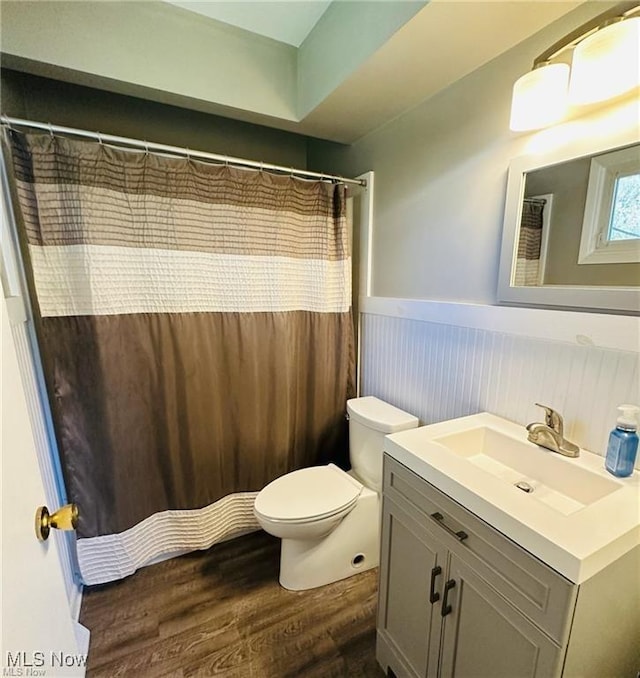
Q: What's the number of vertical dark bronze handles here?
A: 2